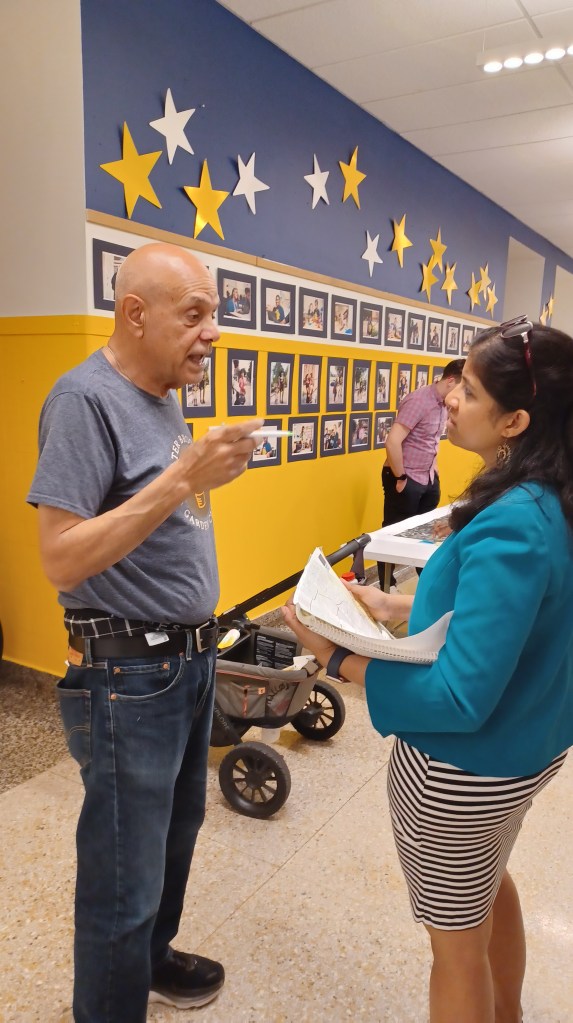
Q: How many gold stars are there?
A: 12